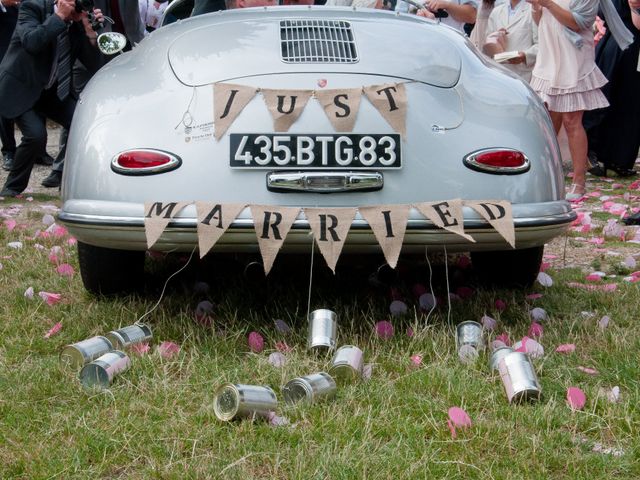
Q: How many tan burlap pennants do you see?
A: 11